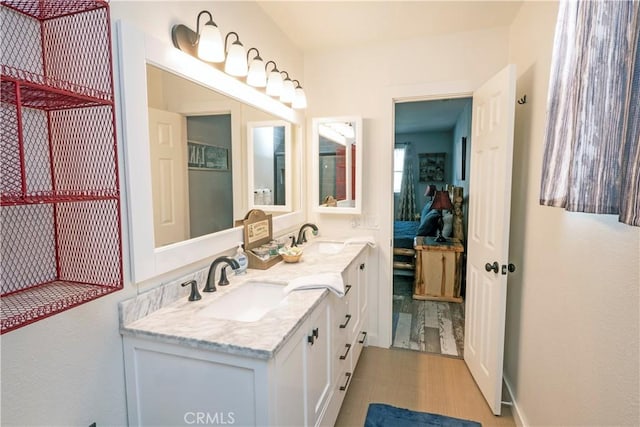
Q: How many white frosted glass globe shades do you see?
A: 6